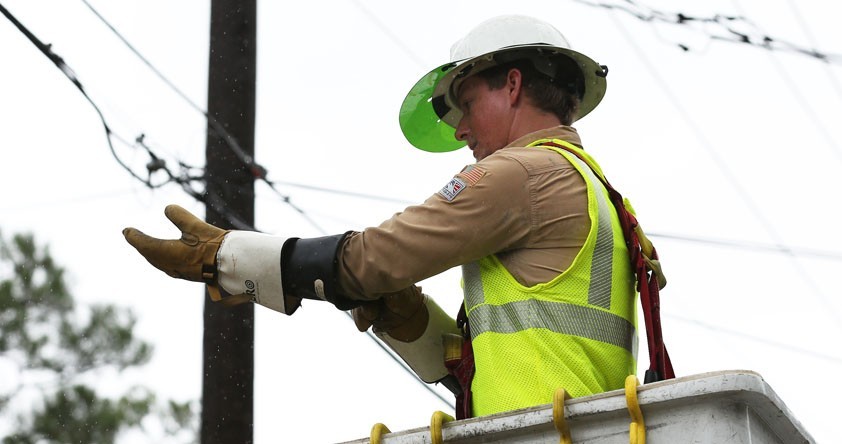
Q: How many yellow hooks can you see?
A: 4